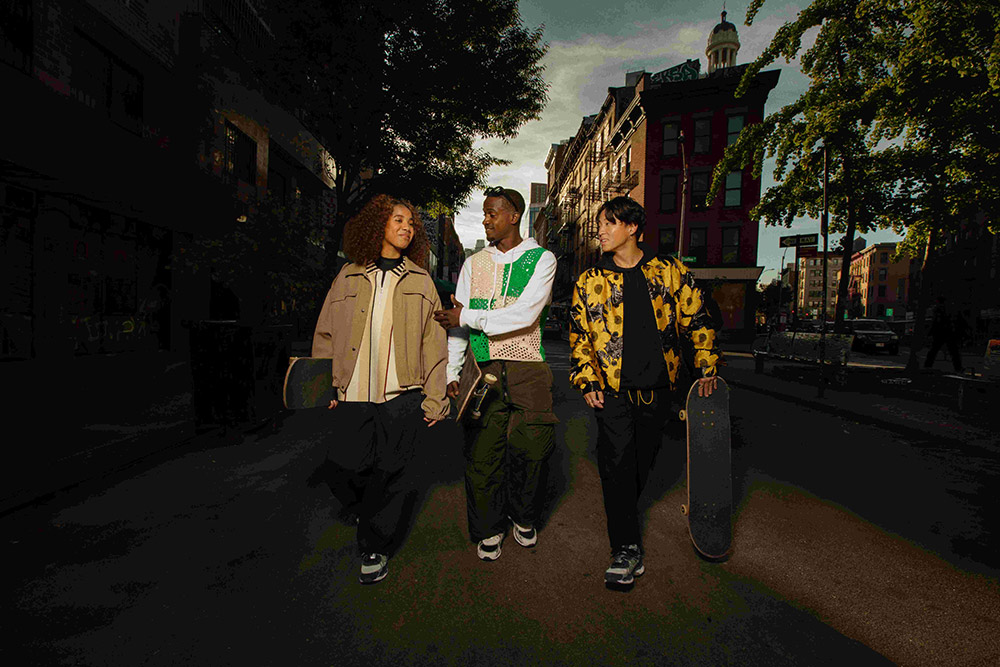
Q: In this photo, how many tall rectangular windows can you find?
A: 9